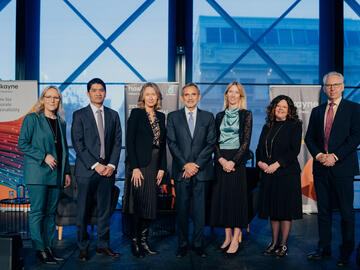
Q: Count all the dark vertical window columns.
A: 3